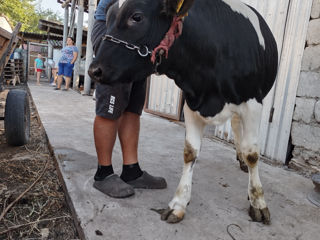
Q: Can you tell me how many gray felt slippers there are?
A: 2